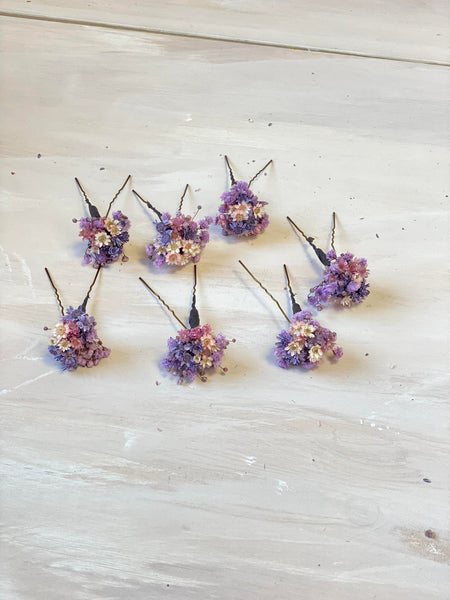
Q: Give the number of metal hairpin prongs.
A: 14